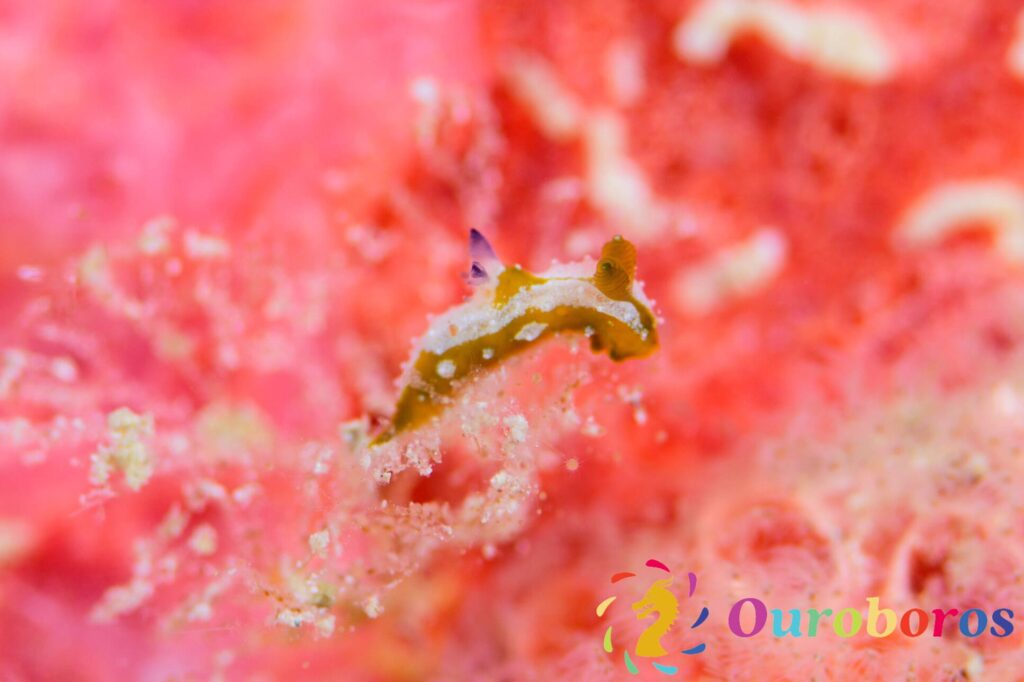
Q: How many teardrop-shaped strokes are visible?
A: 9